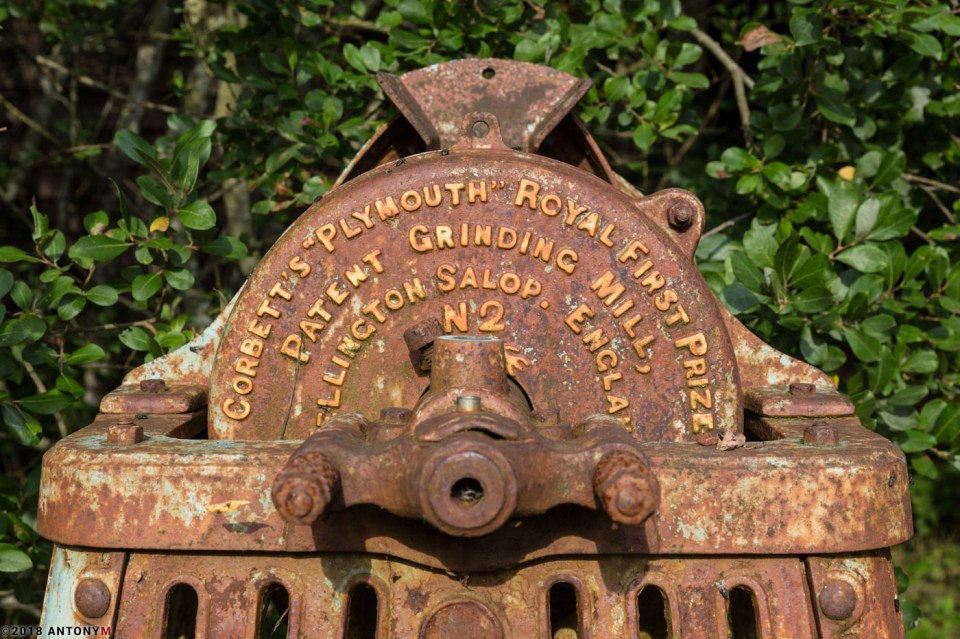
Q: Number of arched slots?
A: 6